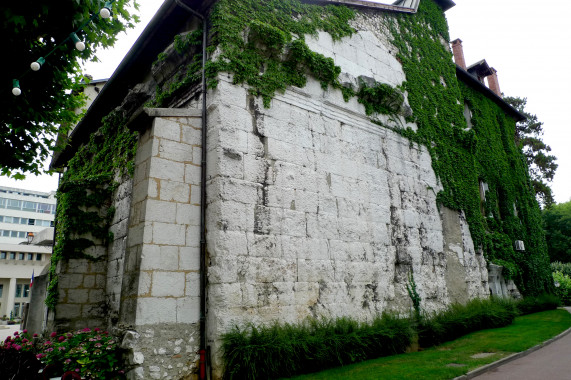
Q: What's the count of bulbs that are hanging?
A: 4